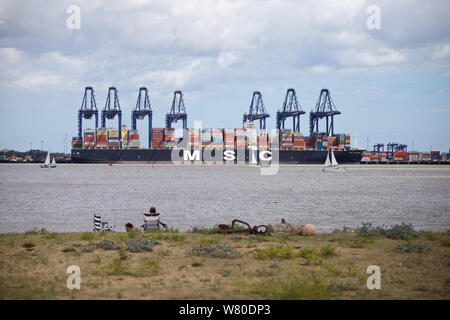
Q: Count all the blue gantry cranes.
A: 7